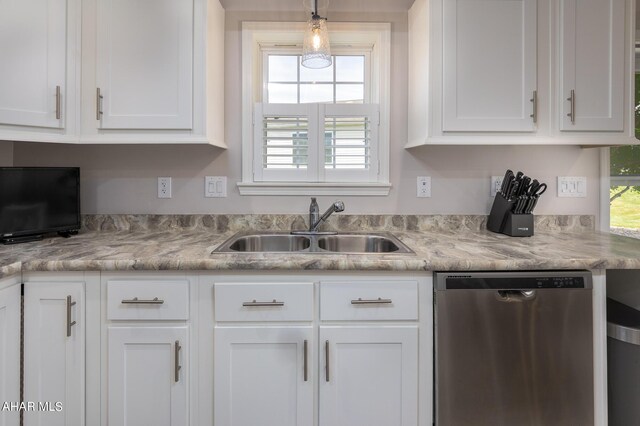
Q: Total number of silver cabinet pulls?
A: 11